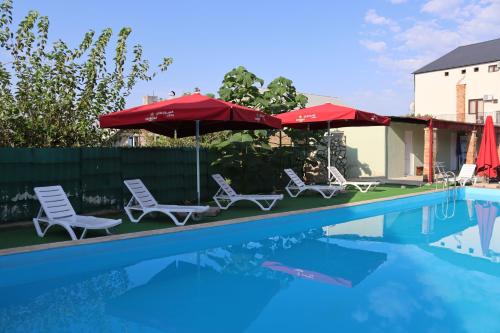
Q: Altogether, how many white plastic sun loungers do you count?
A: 6